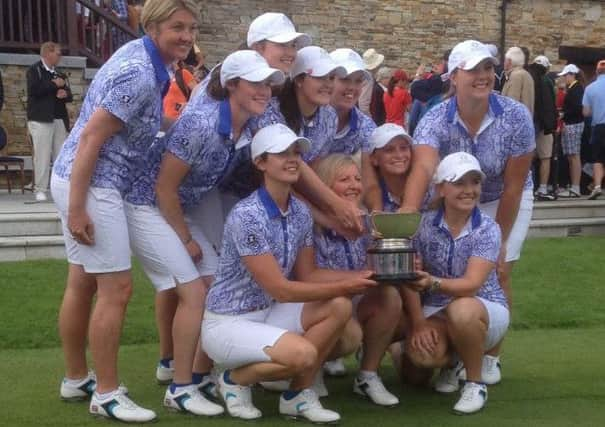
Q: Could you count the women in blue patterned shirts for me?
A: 10